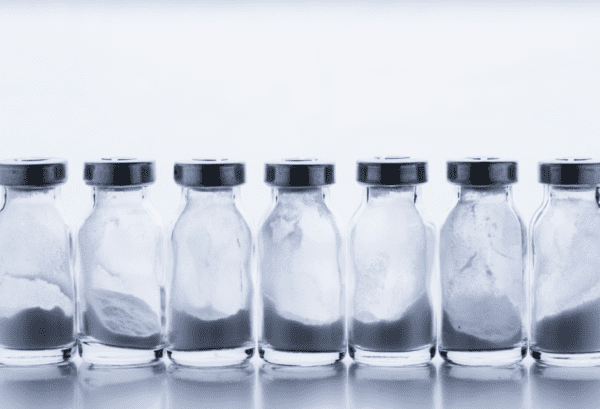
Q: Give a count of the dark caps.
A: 7